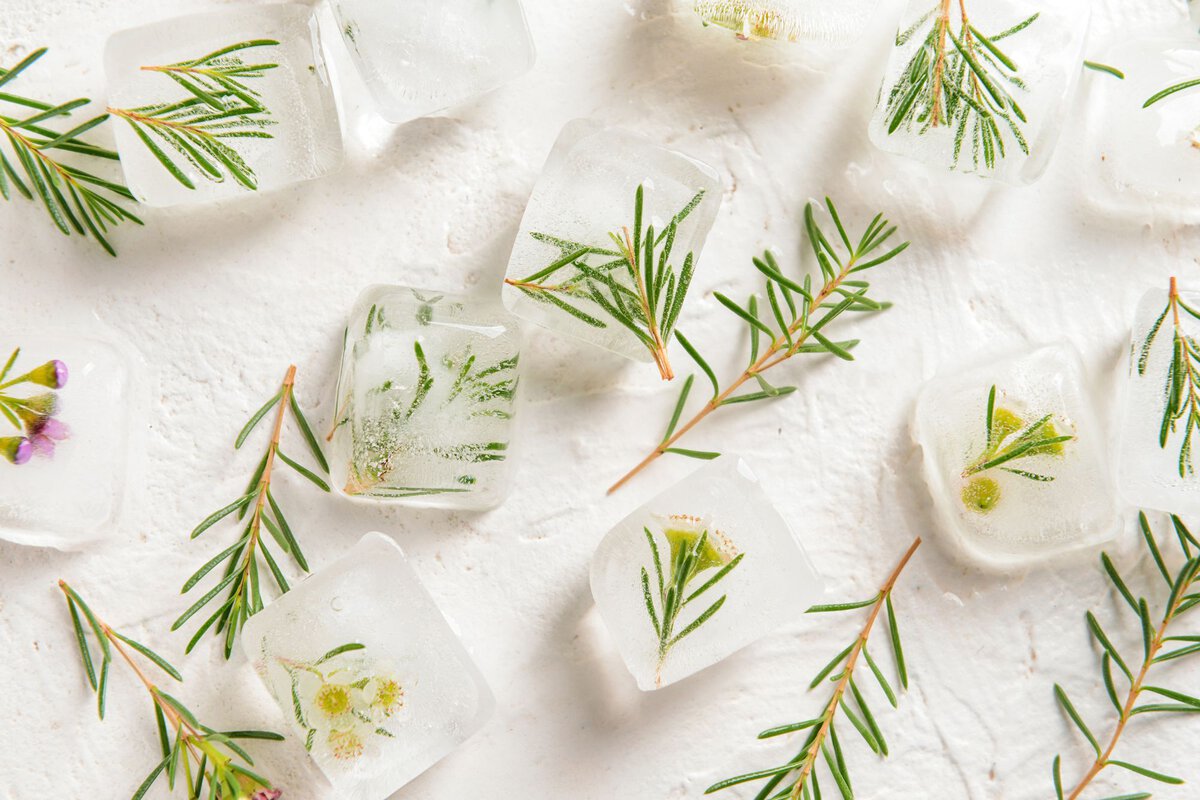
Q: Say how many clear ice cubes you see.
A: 12